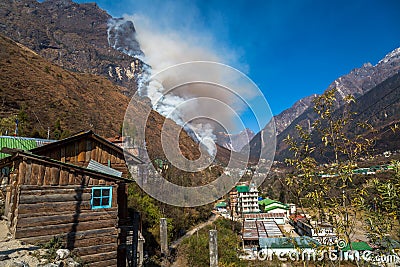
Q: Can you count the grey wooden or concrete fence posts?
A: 2